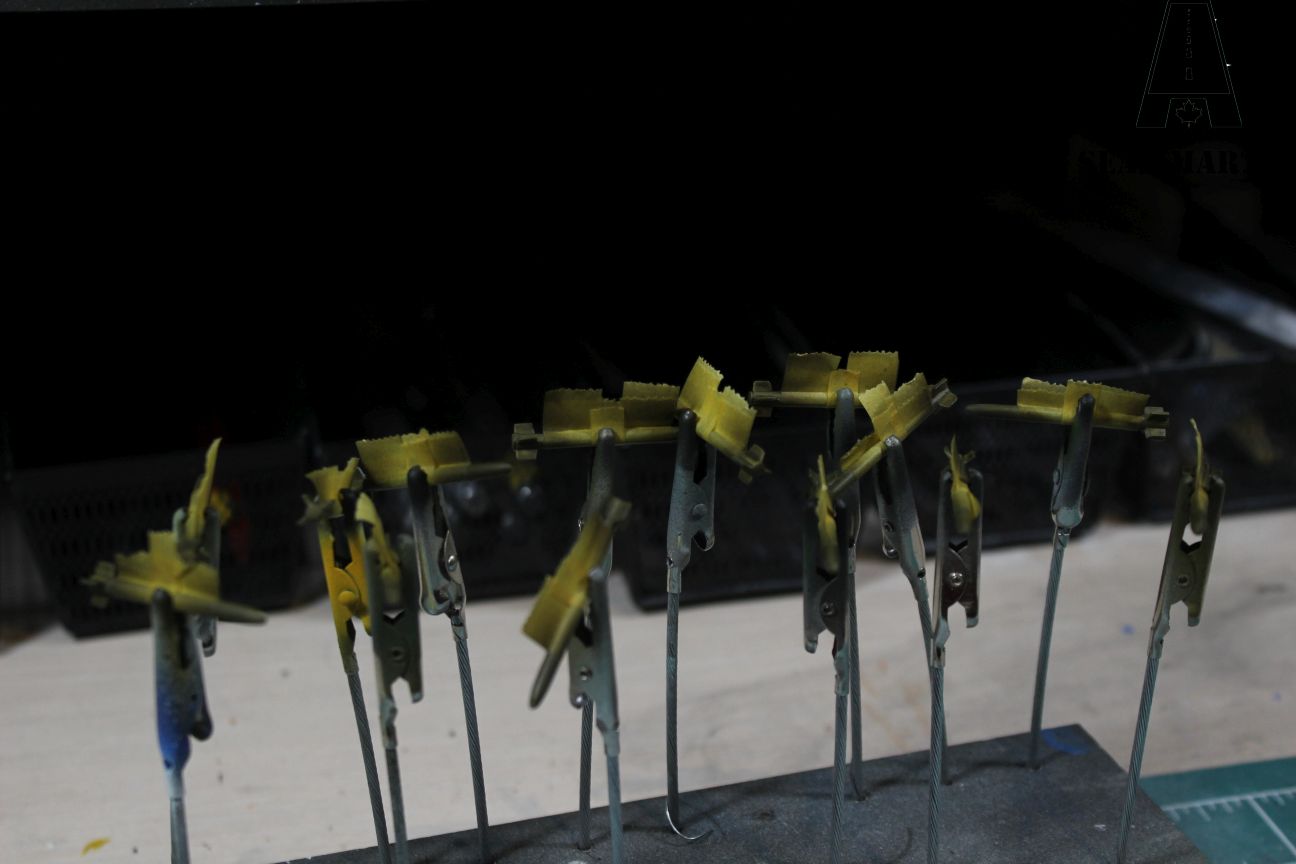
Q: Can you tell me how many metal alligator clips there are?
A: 14